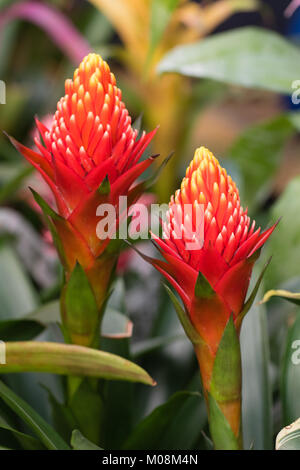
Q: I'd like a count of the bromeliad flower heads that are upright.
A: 2